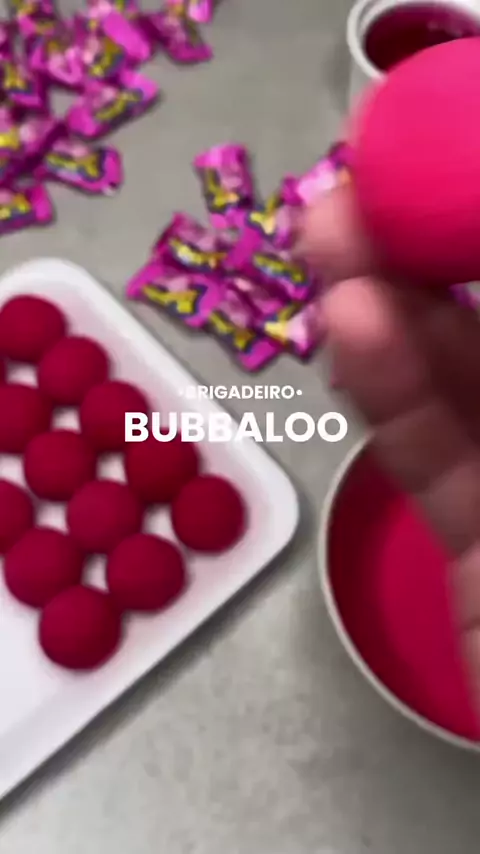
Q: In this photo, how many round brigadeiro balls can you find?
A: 13